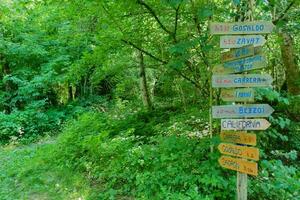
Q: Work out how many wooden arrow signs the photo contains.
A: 11